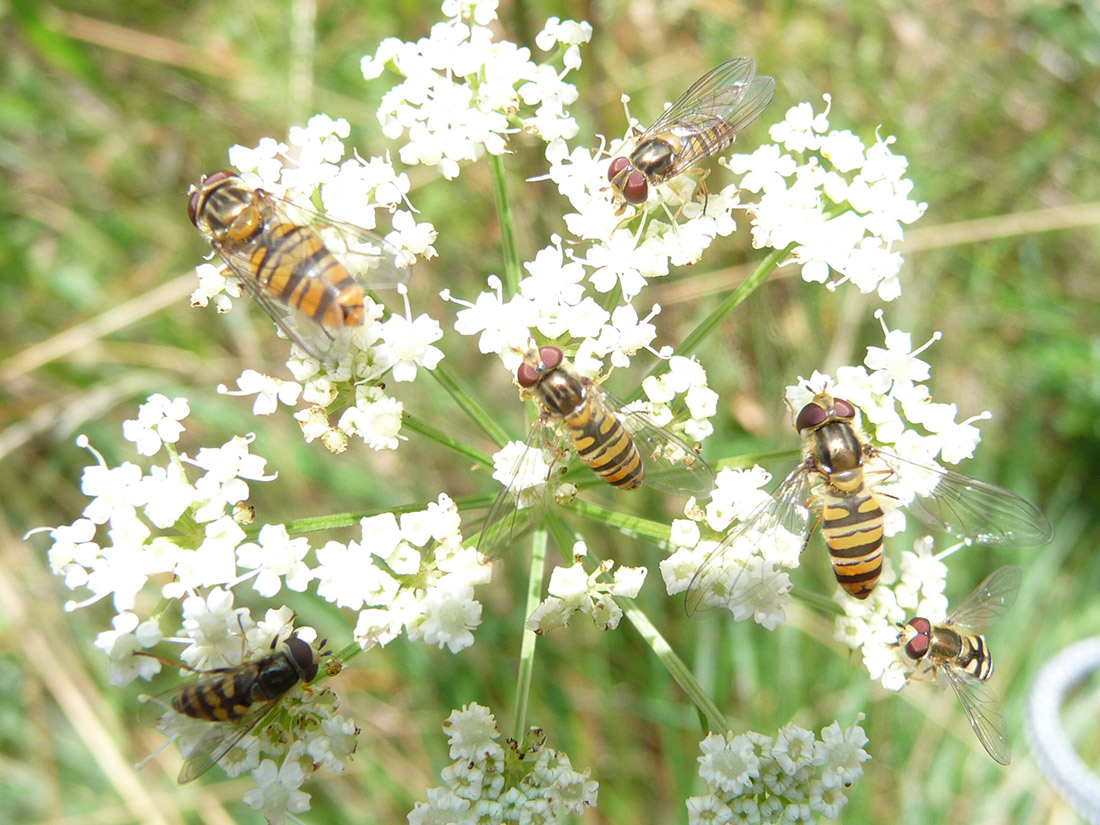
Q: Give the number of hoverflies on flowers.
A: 6